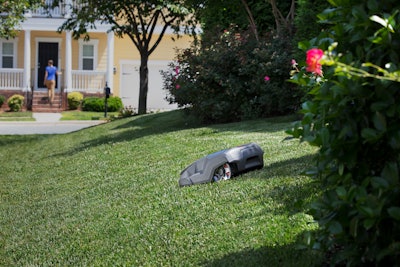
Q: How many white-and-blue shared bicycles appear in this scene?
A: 0